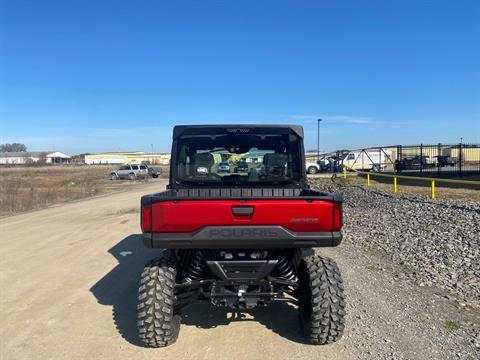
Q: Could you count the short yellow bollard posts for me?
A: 4